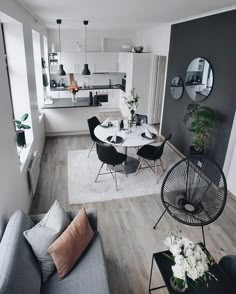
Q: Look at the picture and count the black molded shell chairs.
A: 4